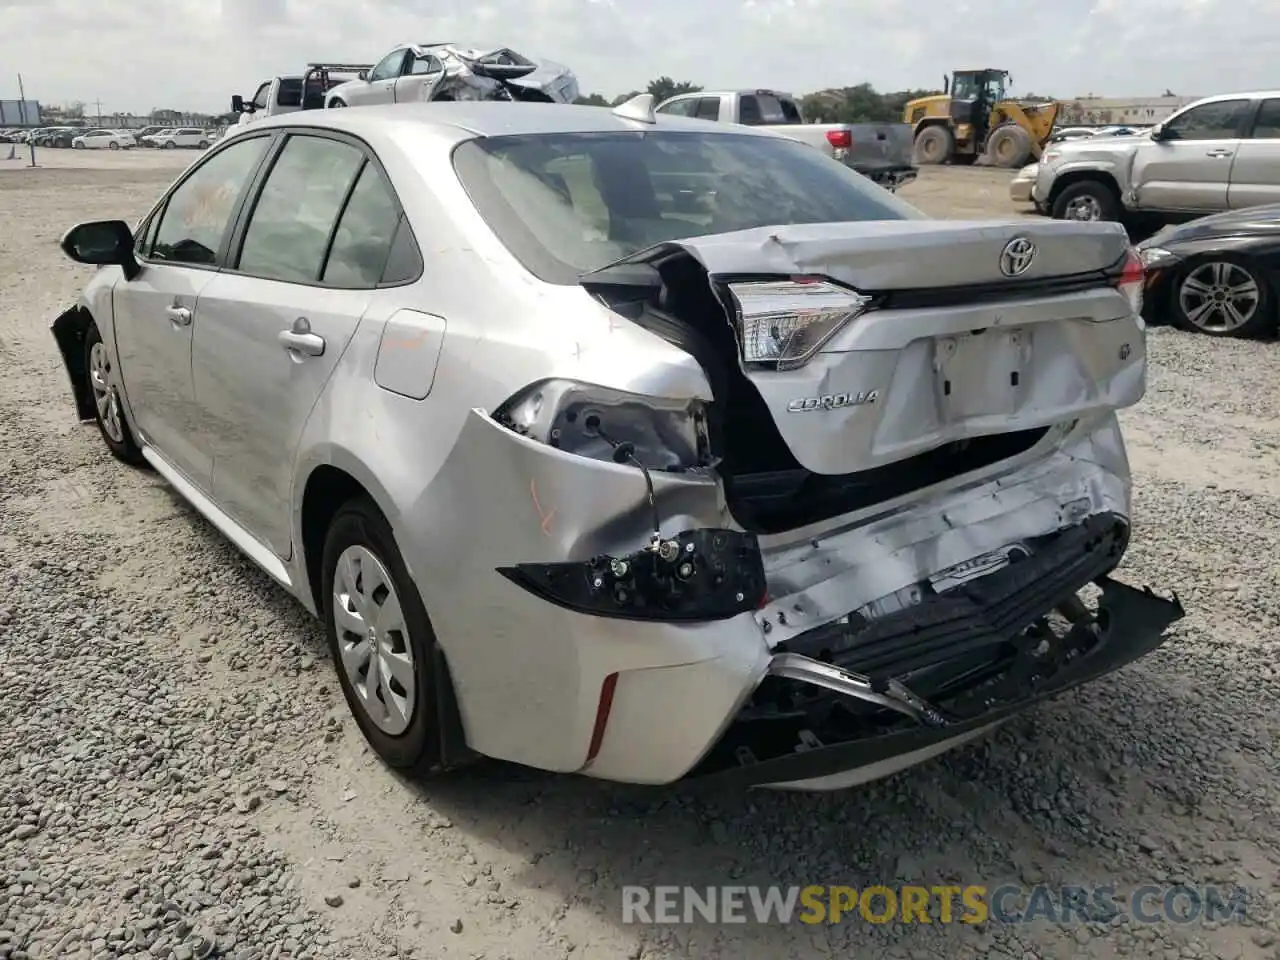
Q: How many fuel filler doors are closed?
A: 1